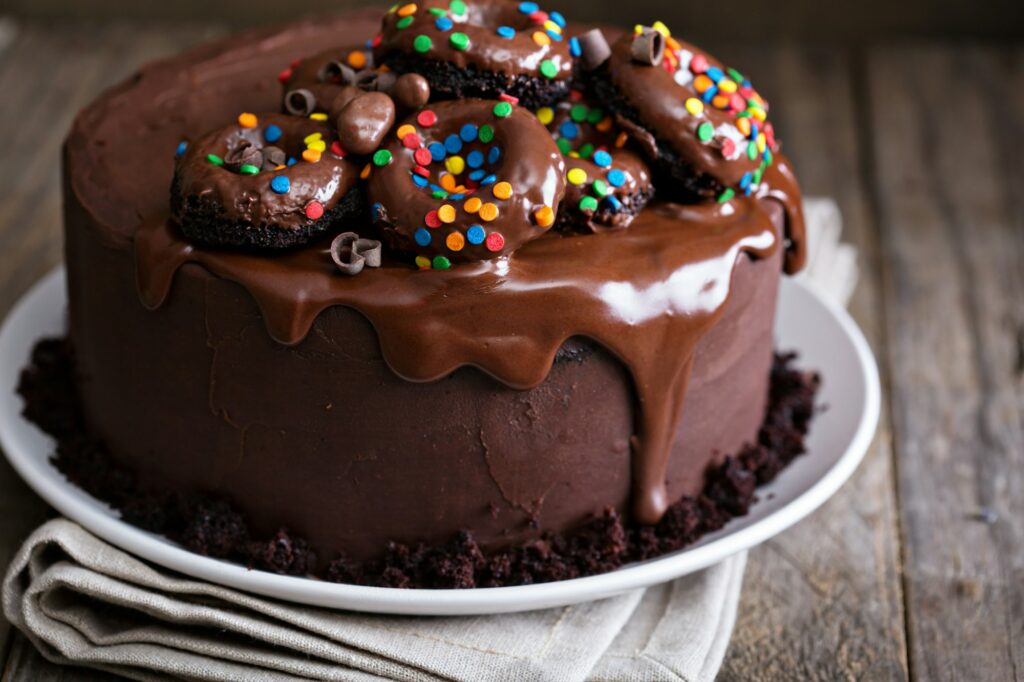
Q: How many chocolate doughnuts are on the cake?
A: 6